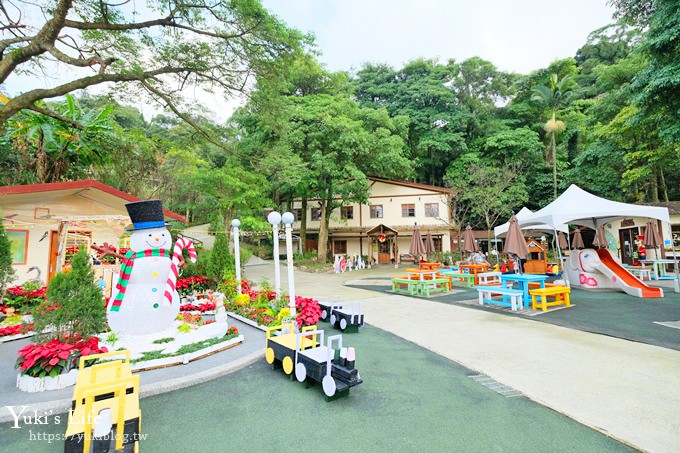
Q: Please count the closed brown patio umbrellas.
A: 8